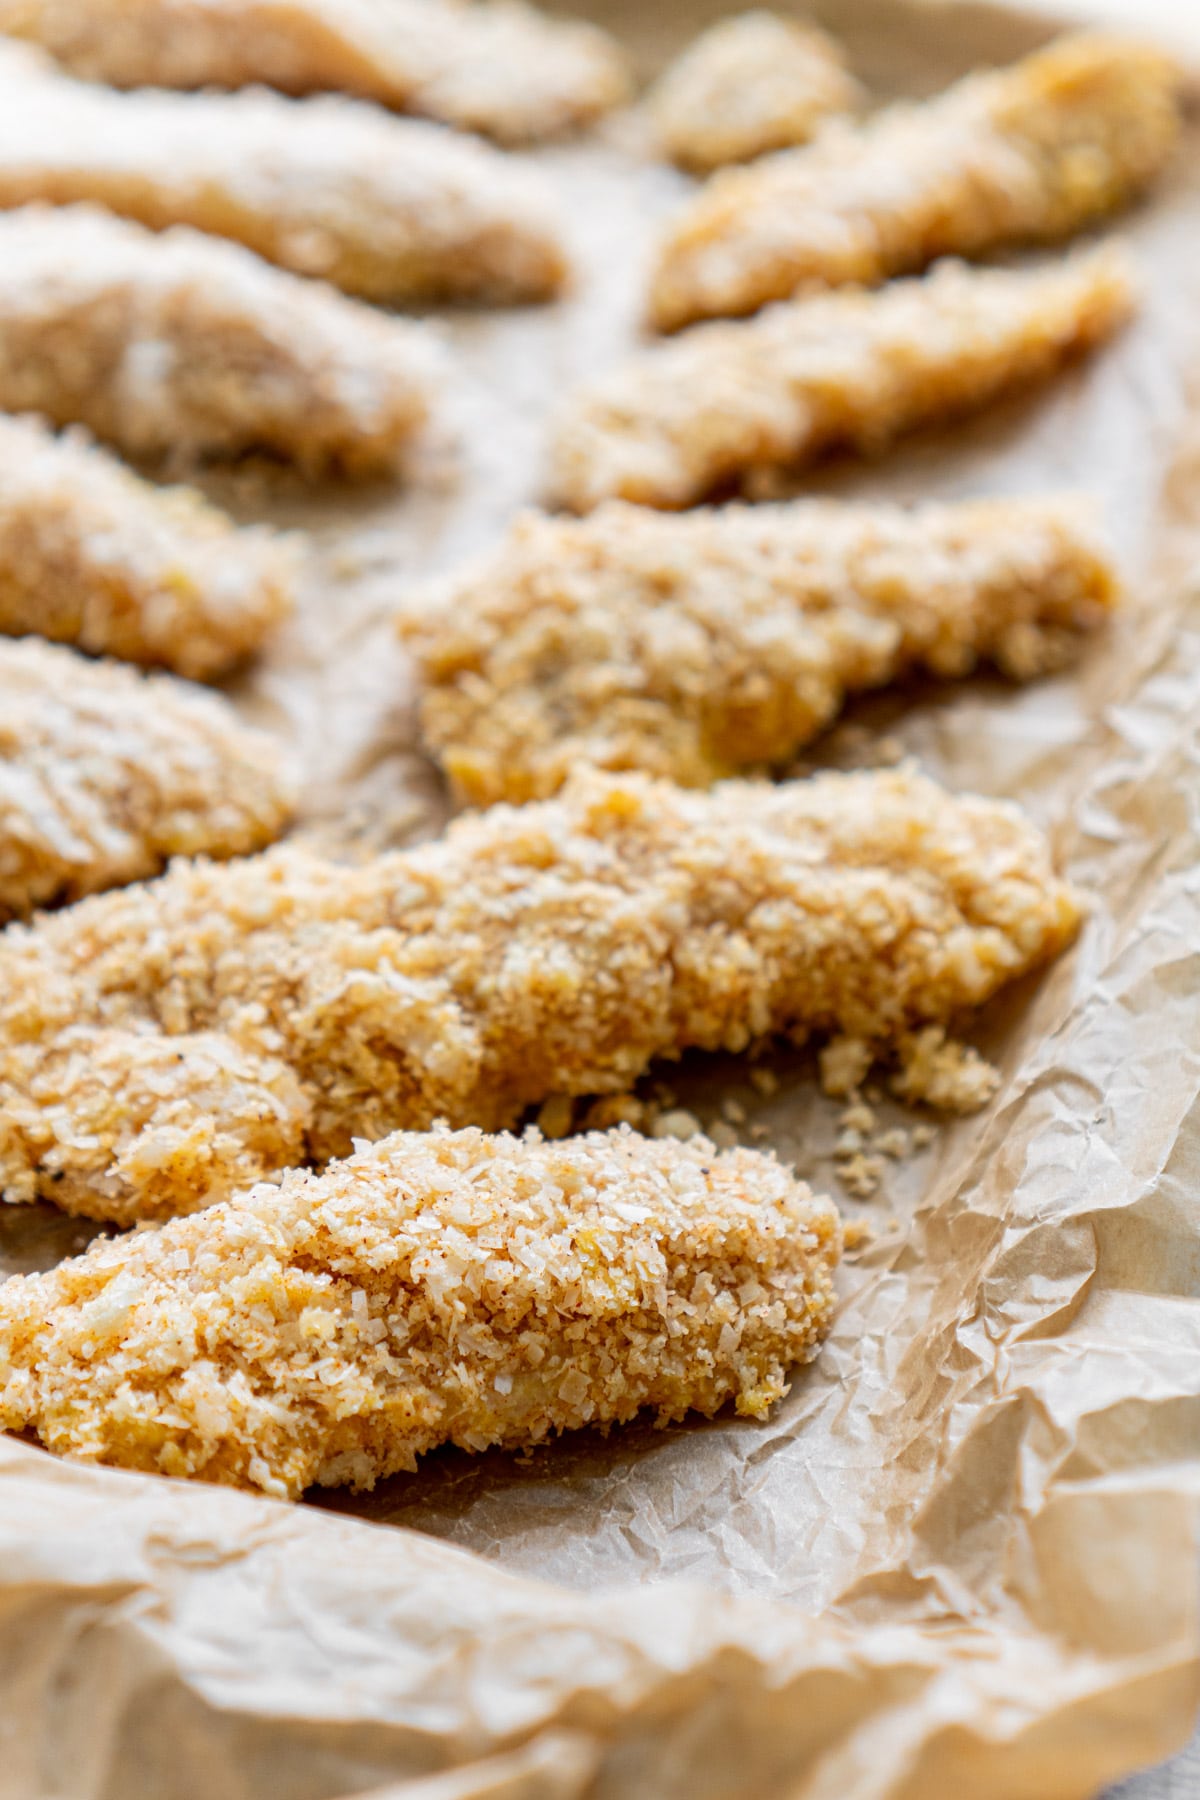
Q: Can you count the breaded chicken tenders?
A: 11